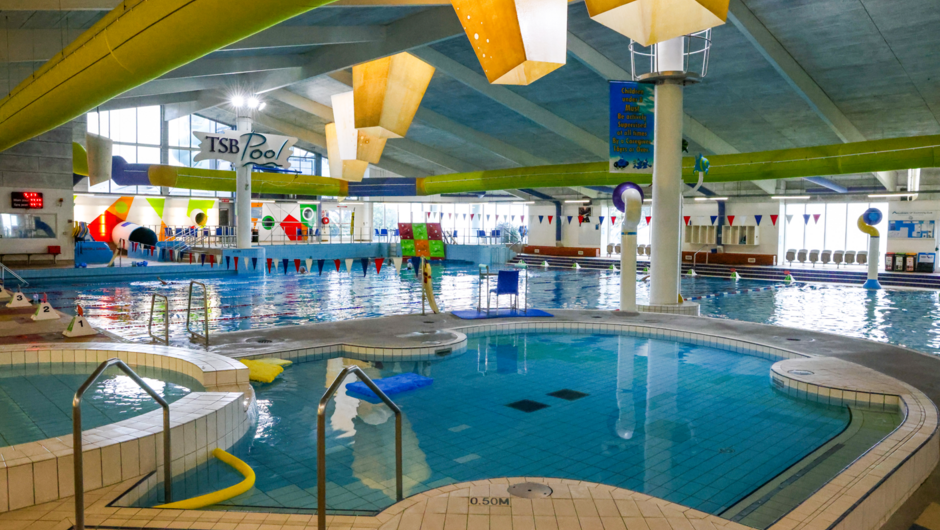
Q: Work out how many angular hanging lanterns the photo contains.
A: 5